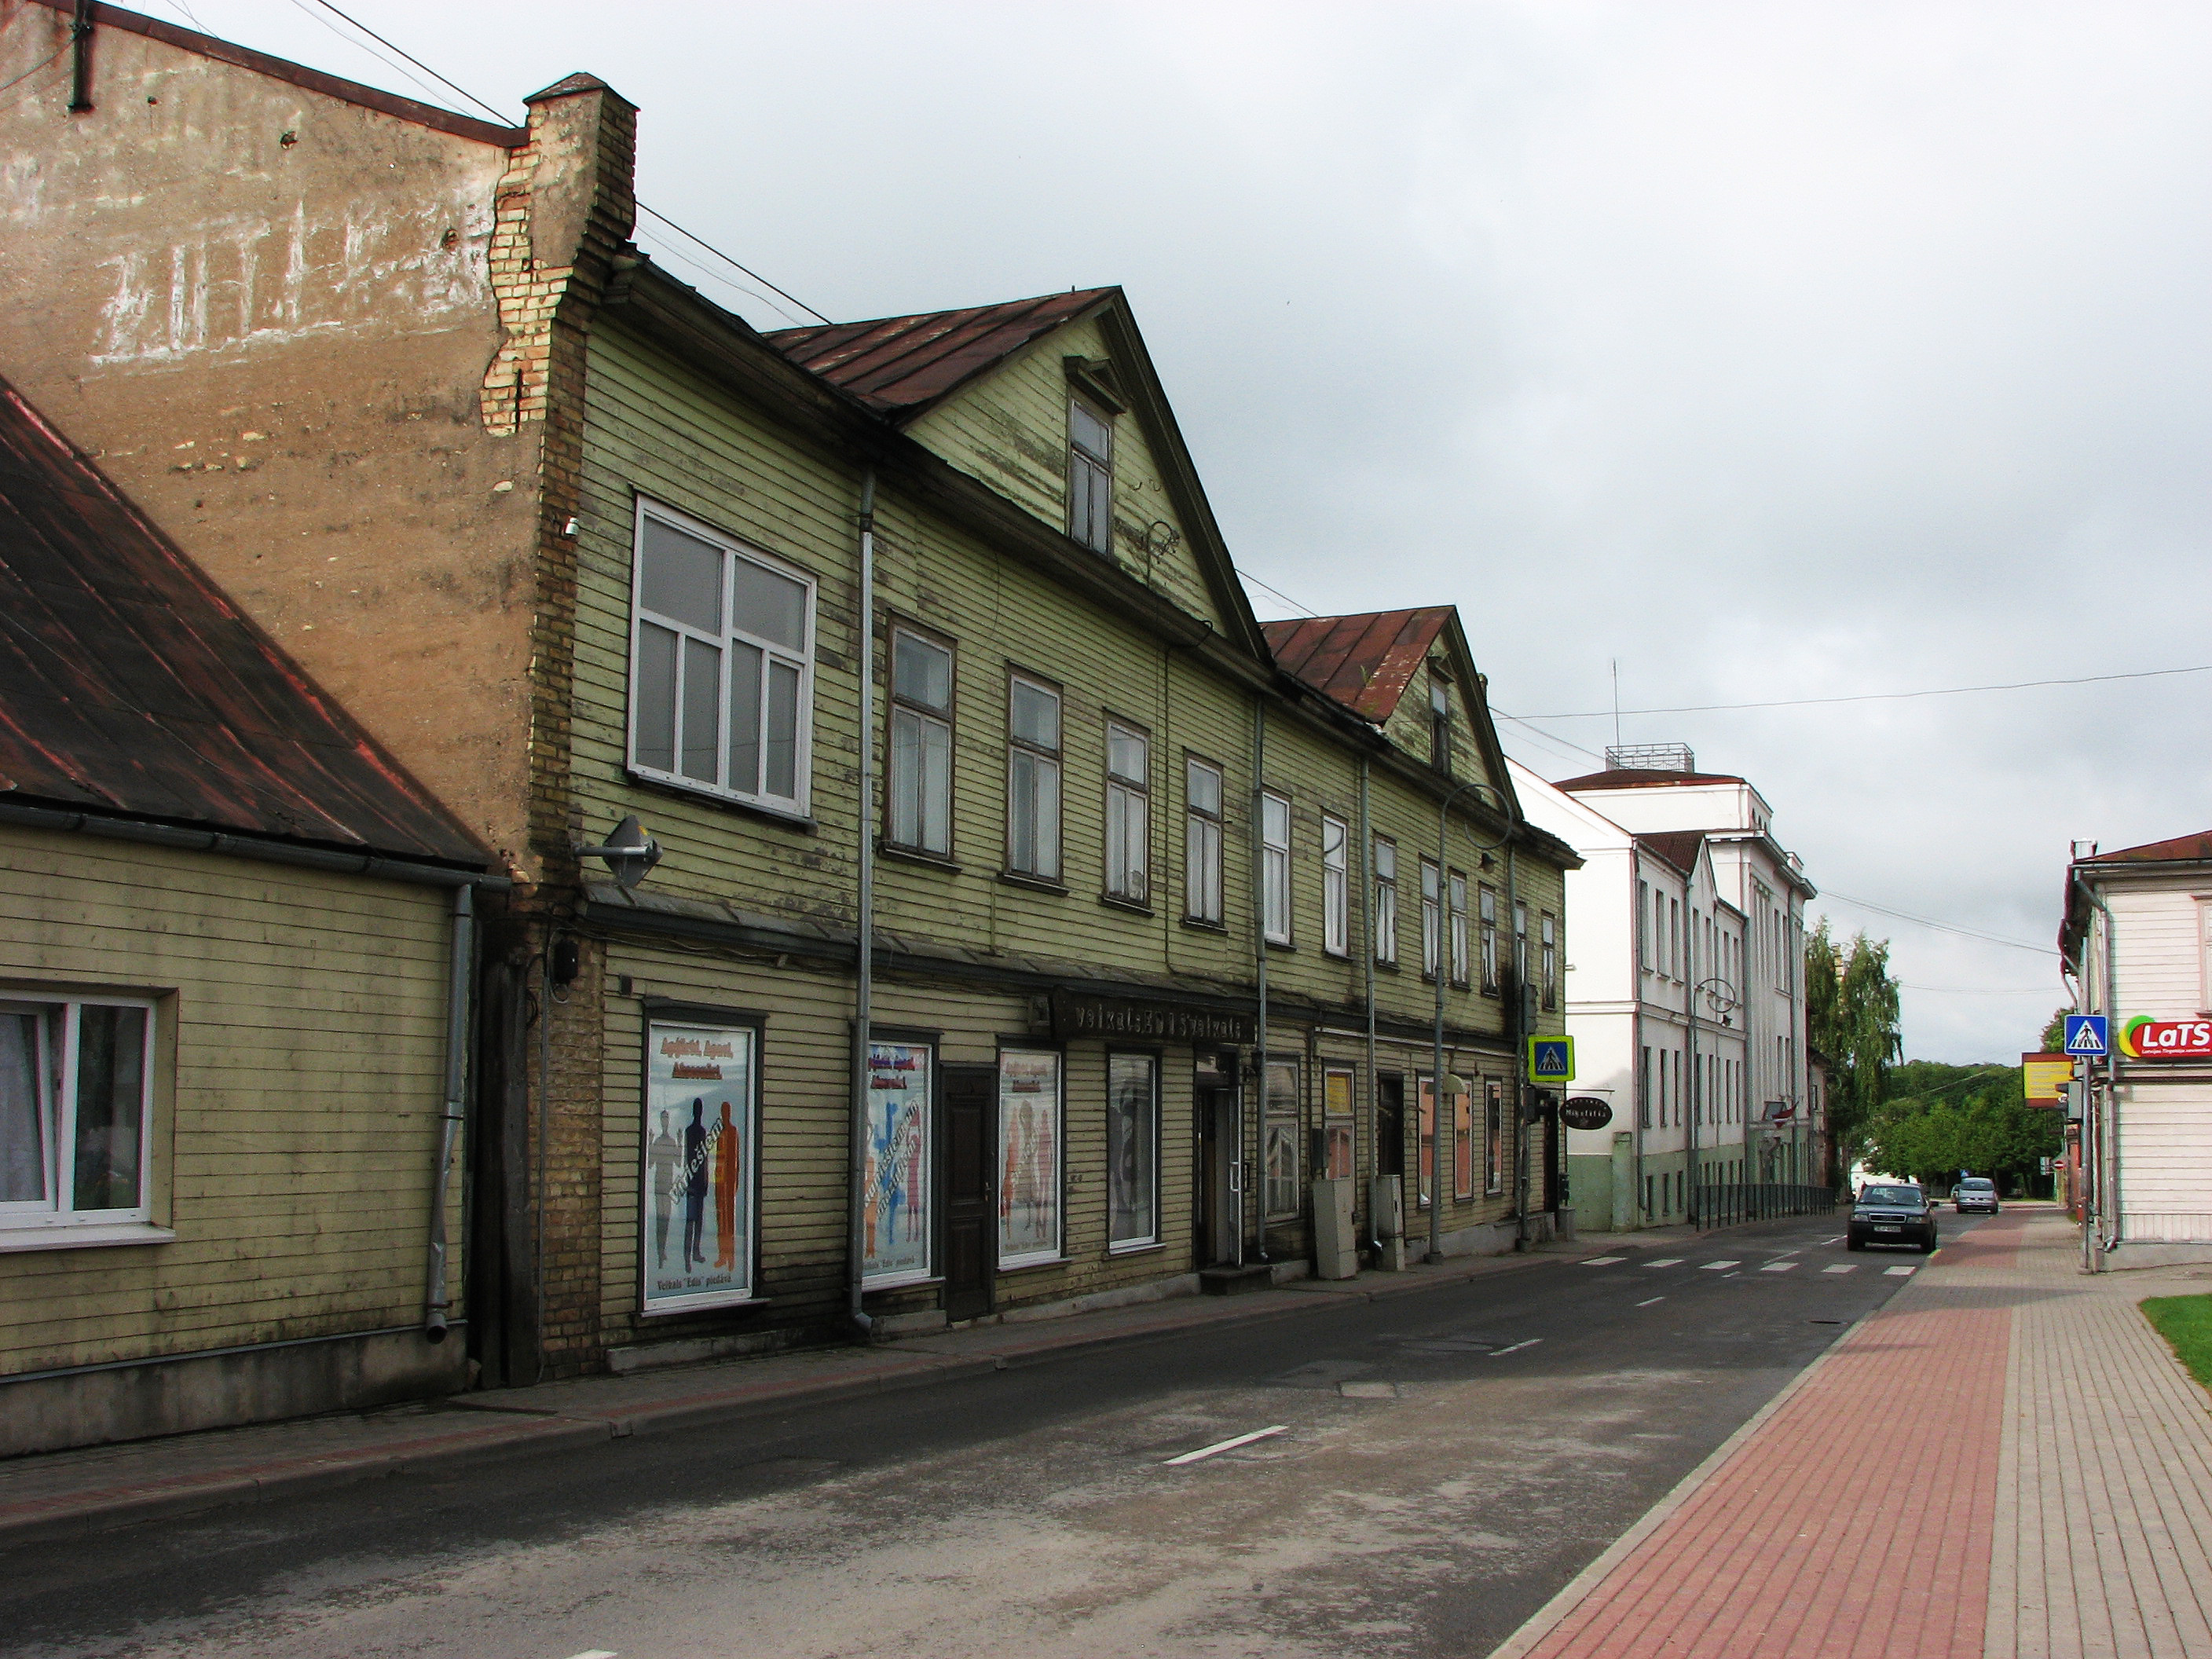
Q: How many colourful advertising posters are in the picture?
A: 3